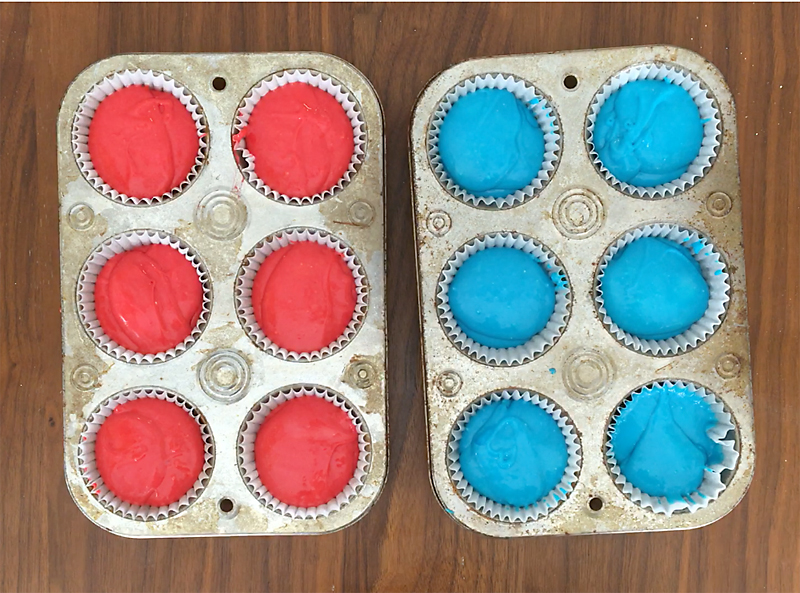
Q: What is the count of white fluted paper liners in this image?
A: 12